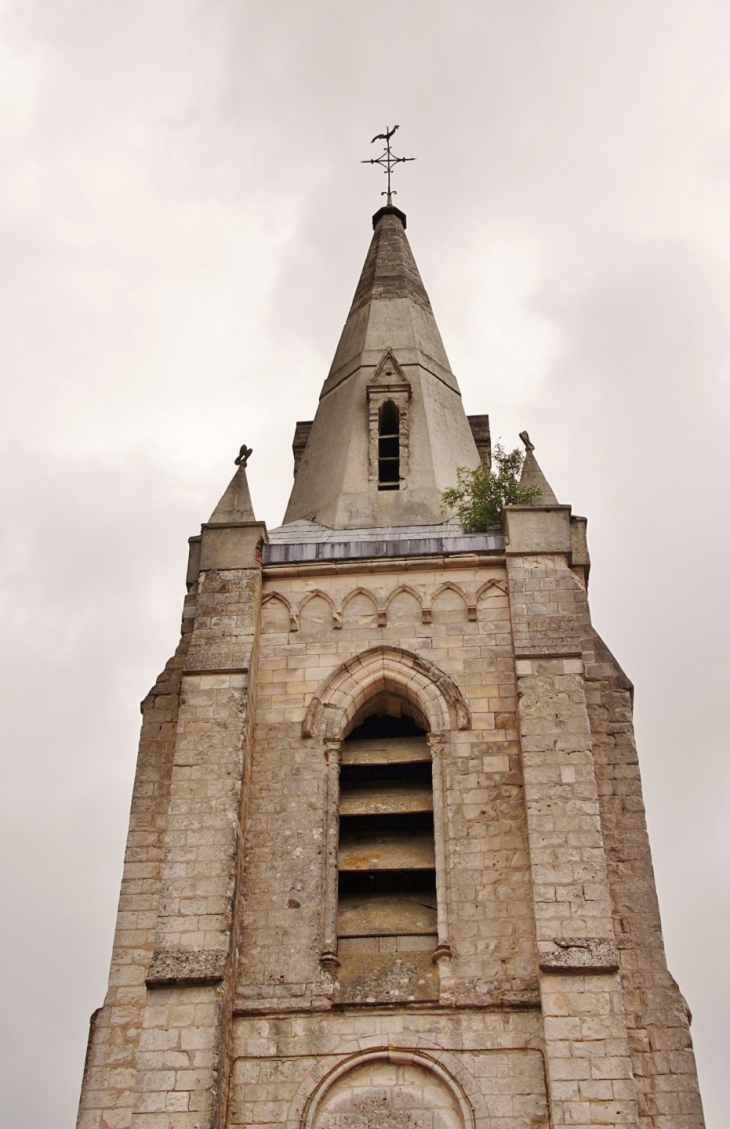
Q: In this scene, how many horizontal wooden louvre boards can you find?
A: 4